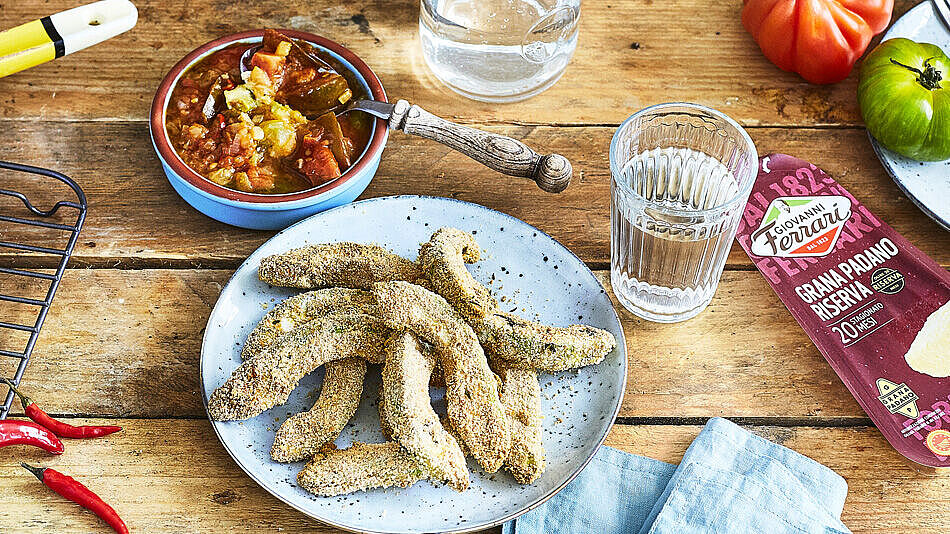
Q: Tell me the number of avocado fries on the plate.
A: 10